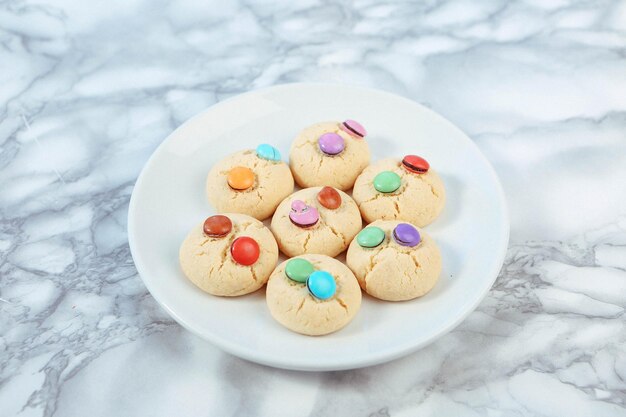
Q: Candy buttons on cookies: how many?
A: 14